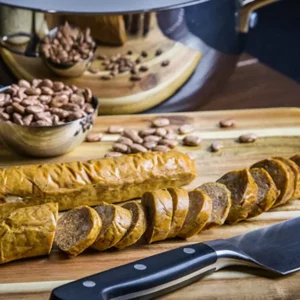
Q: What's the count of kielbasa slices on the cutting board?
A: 12